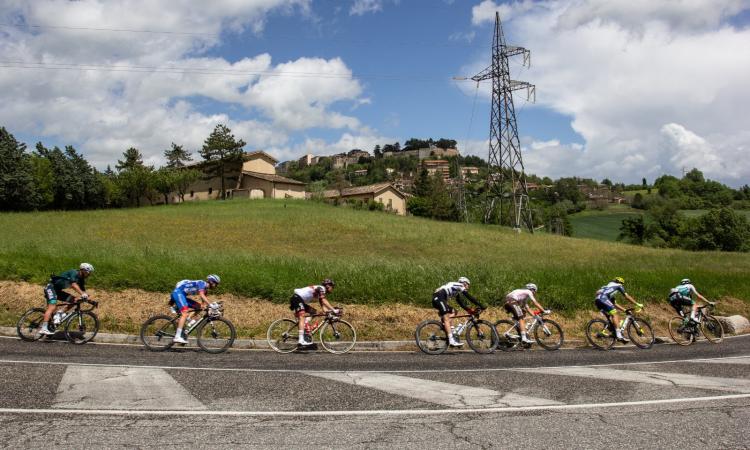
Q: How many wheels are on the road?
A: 14